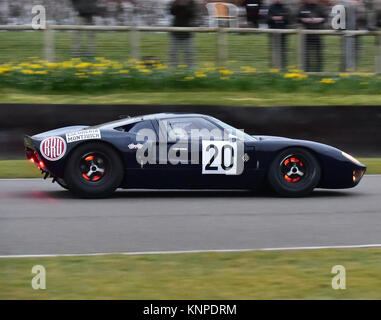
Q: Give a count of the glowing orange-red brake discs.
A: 2